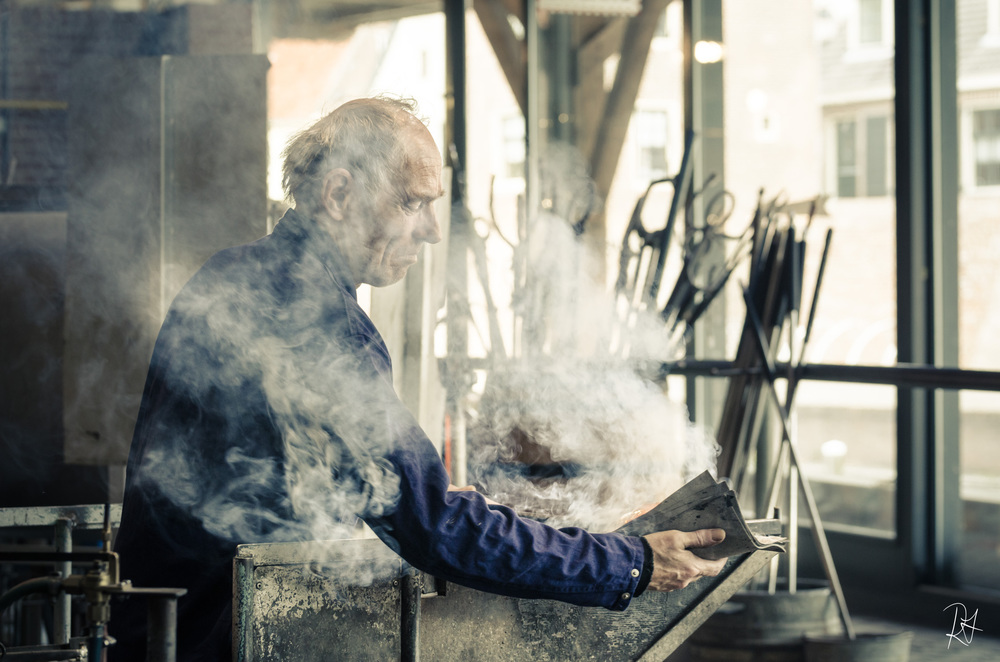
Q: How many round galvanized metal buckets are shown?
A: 2